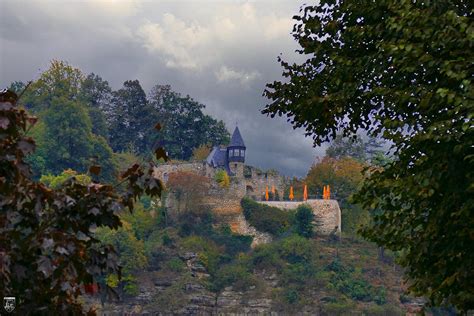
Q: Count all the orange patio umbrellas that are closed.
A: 6